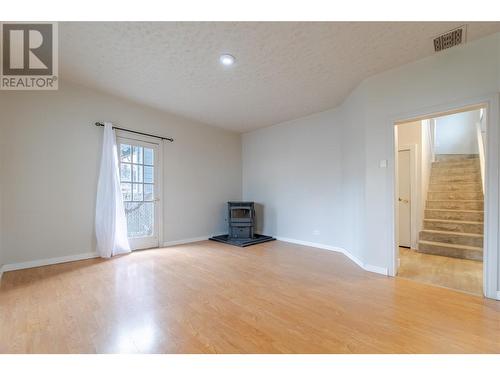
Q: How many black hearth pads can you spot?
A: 1